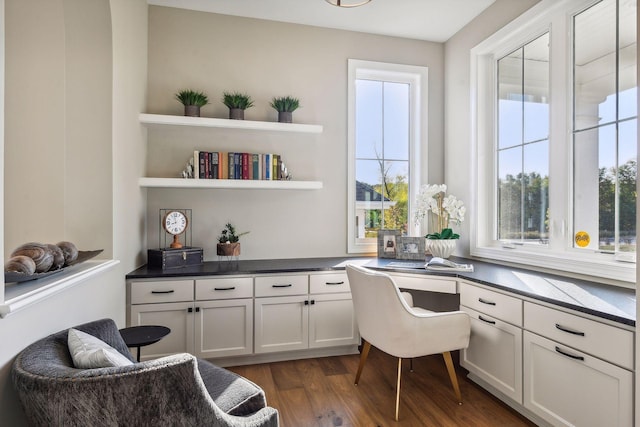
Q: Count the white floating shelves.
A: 2